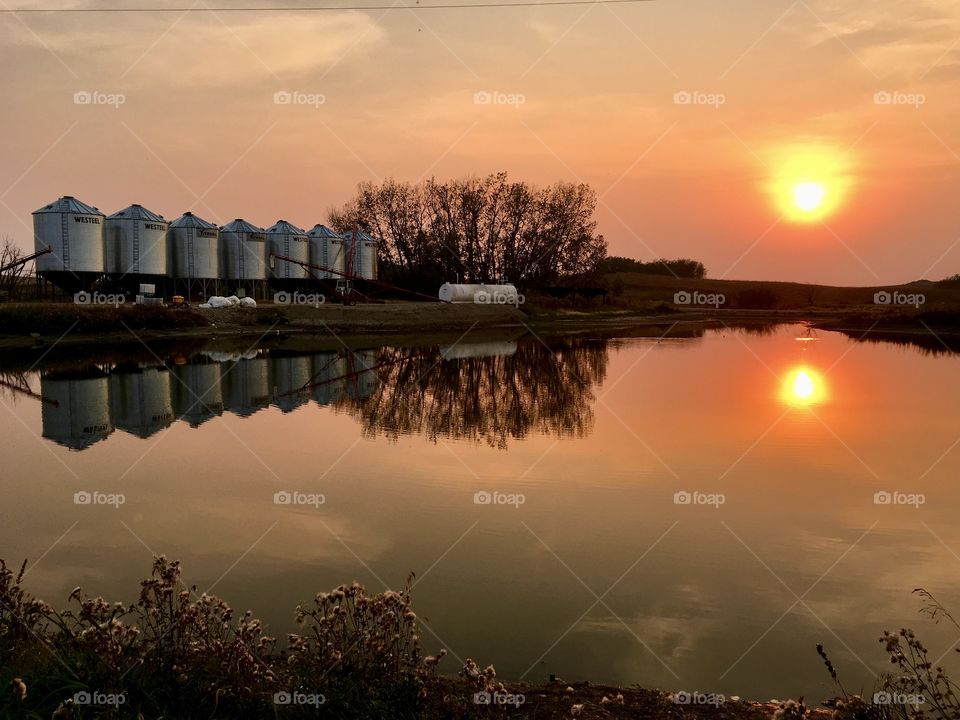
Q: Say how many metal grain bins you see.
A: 7